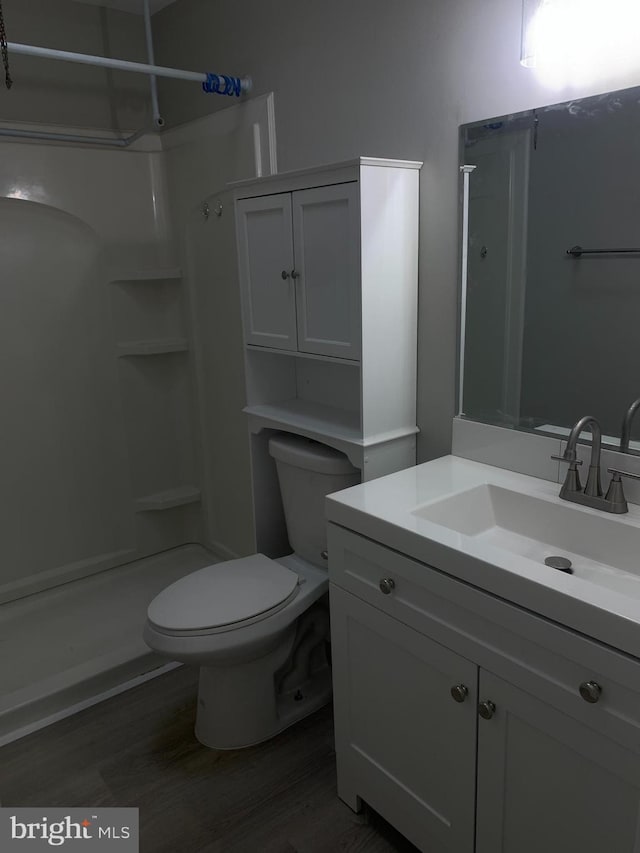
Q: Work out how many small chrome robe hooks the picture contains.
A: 2